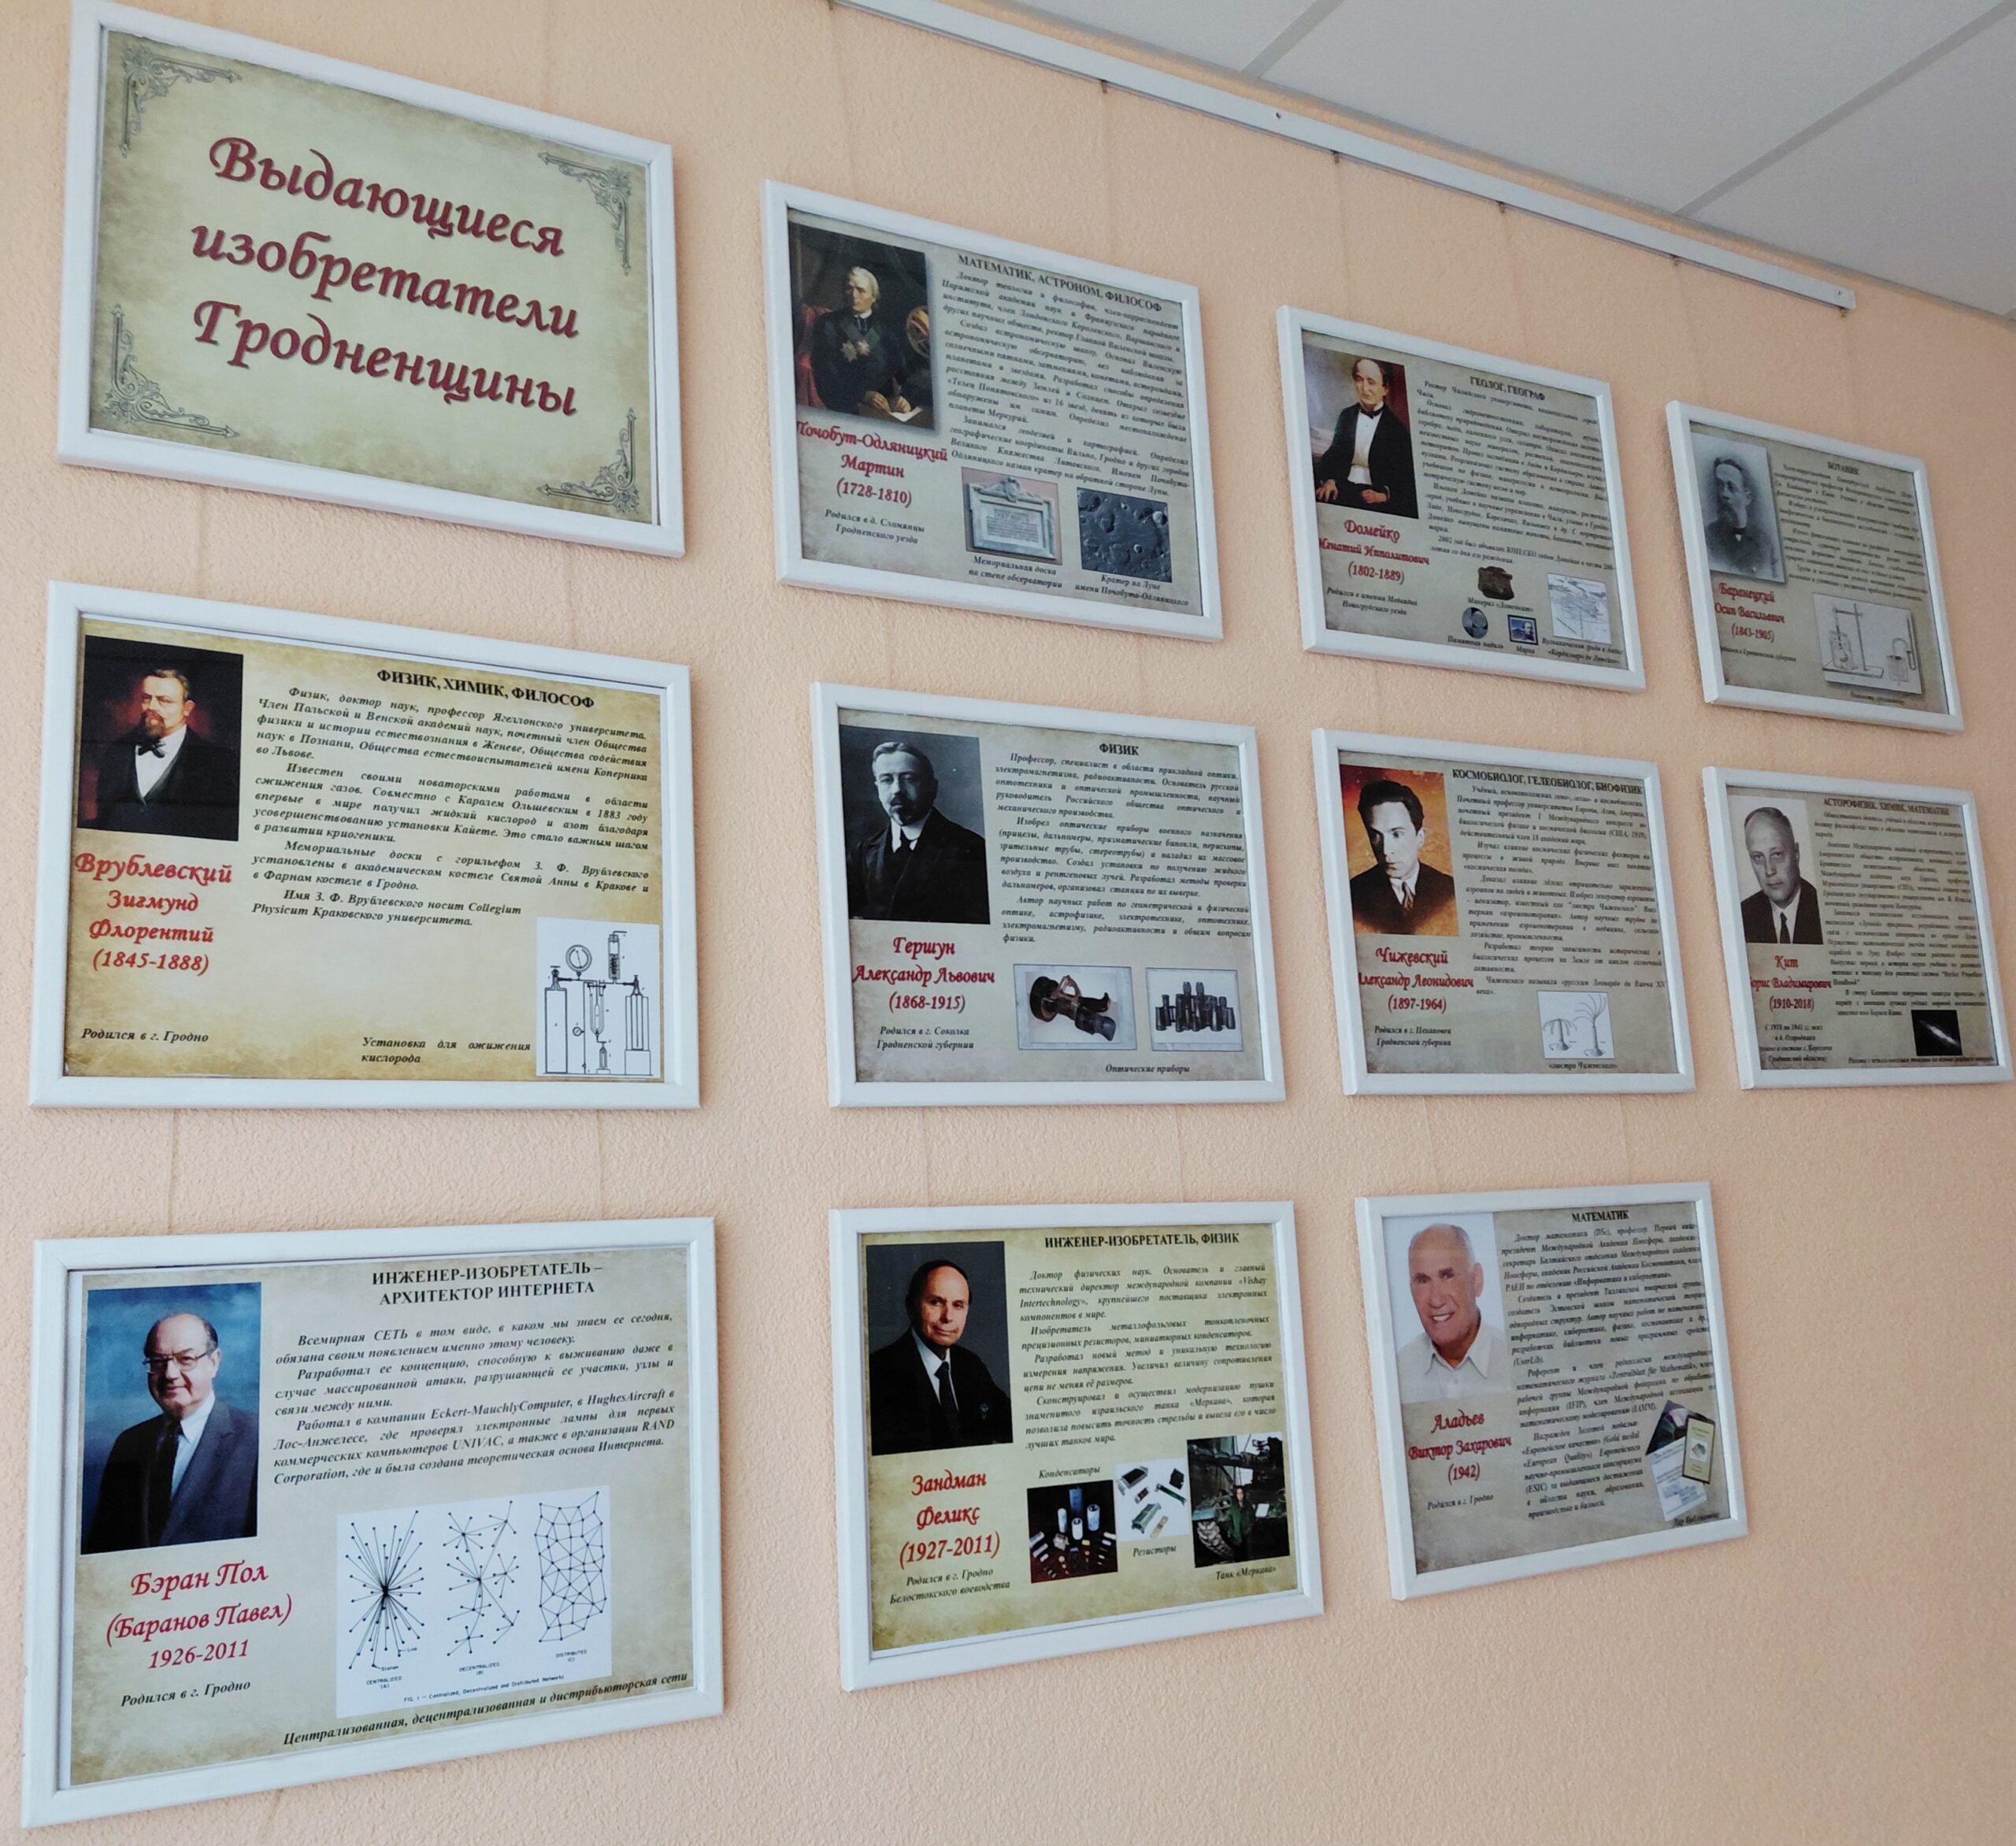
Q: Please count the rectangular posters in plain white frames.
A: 11